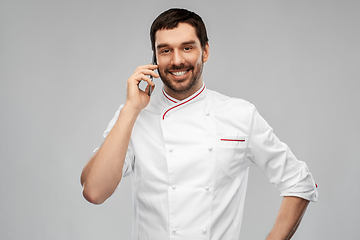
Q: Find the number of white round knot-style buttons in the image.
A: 8